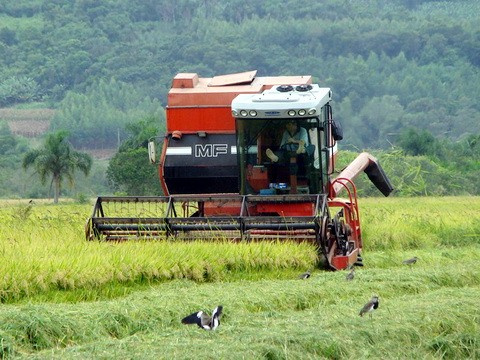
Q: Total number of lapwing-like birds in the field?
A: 5